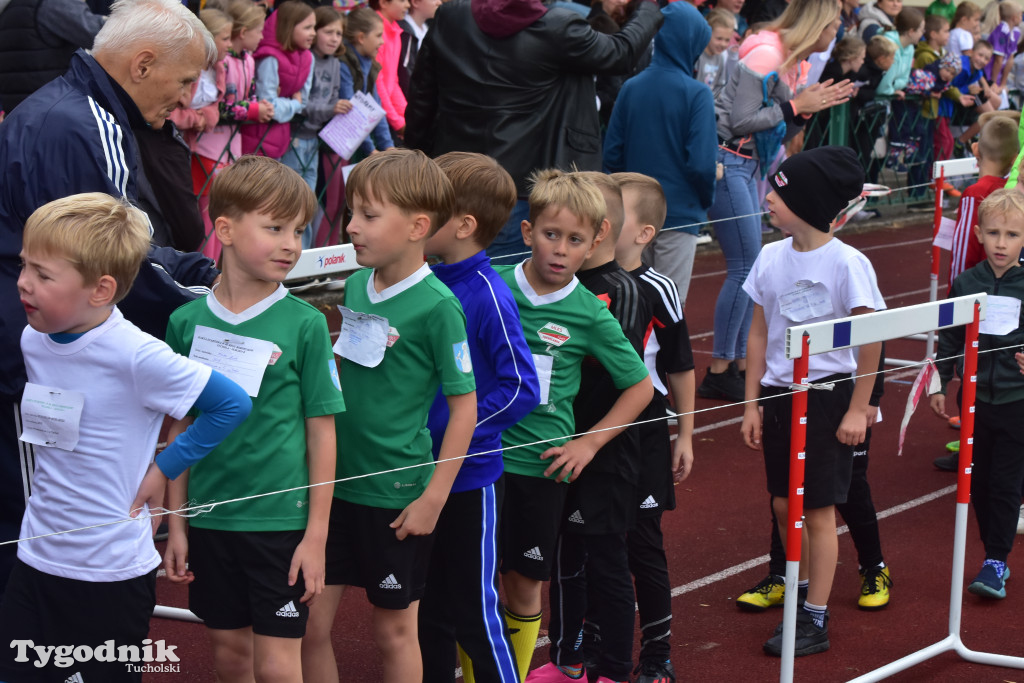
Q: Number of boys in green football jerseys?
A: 3